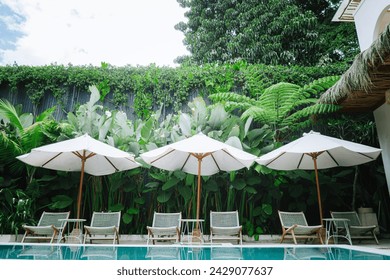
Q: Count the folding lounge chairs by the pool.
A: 6